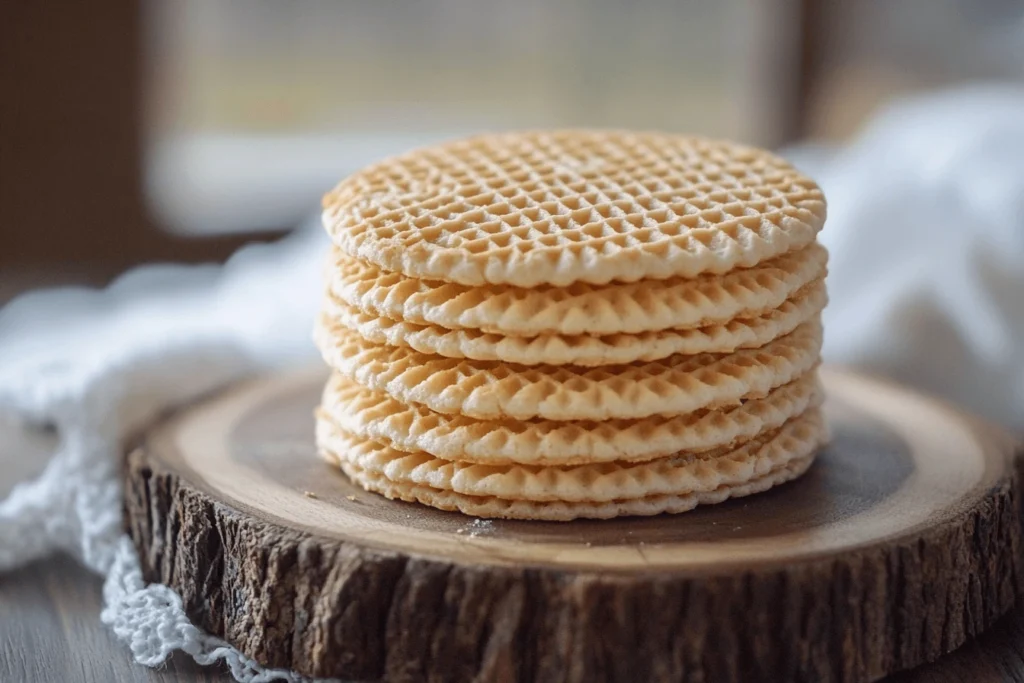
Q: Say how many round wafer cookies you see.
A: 7